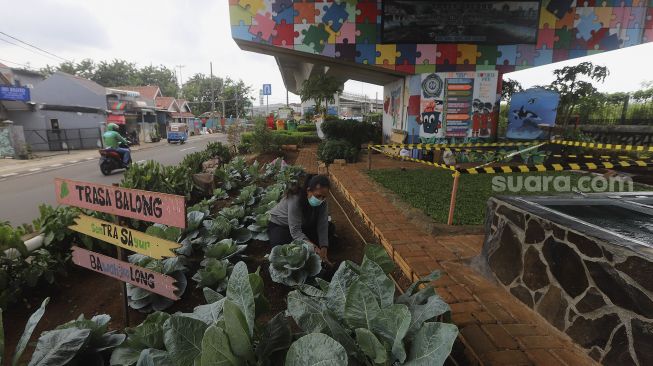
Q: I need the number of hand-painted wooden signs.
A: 3